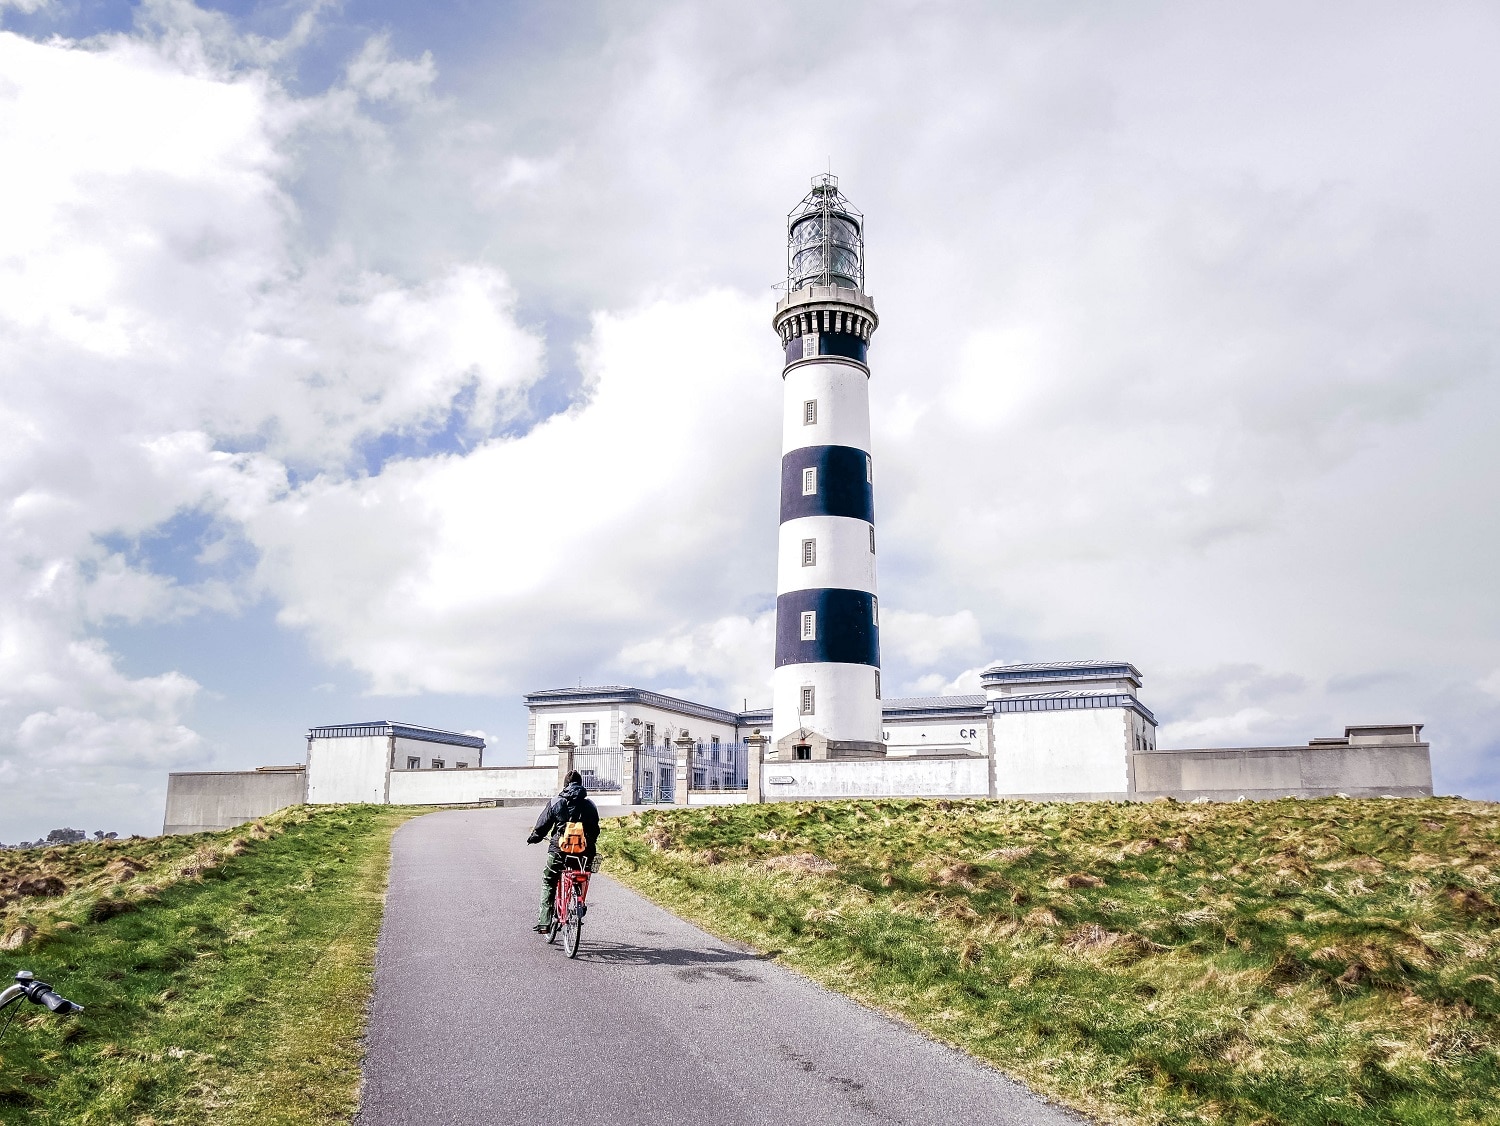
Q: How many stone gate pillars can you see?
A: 4